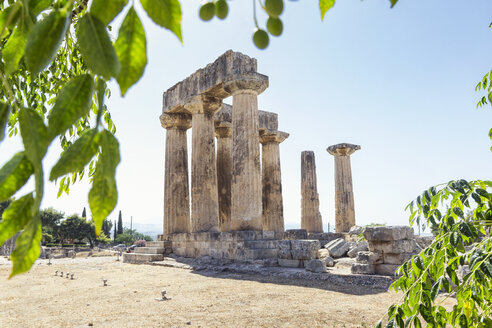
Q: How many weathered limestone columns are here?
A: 7